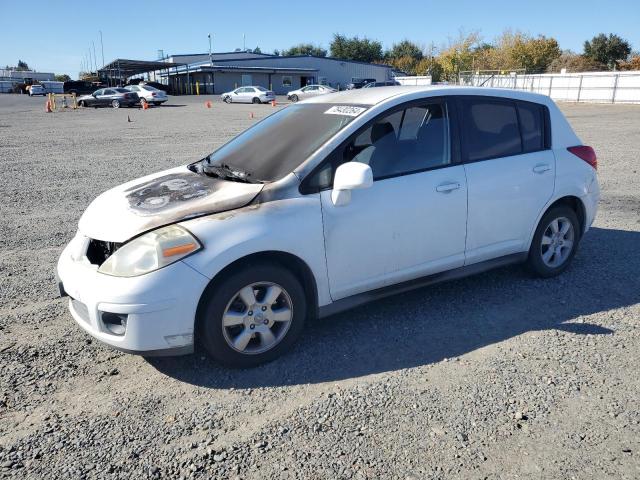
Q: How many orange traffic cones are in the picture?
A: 5